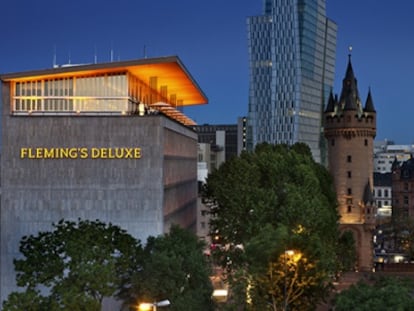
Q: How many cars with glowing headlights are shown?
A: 0